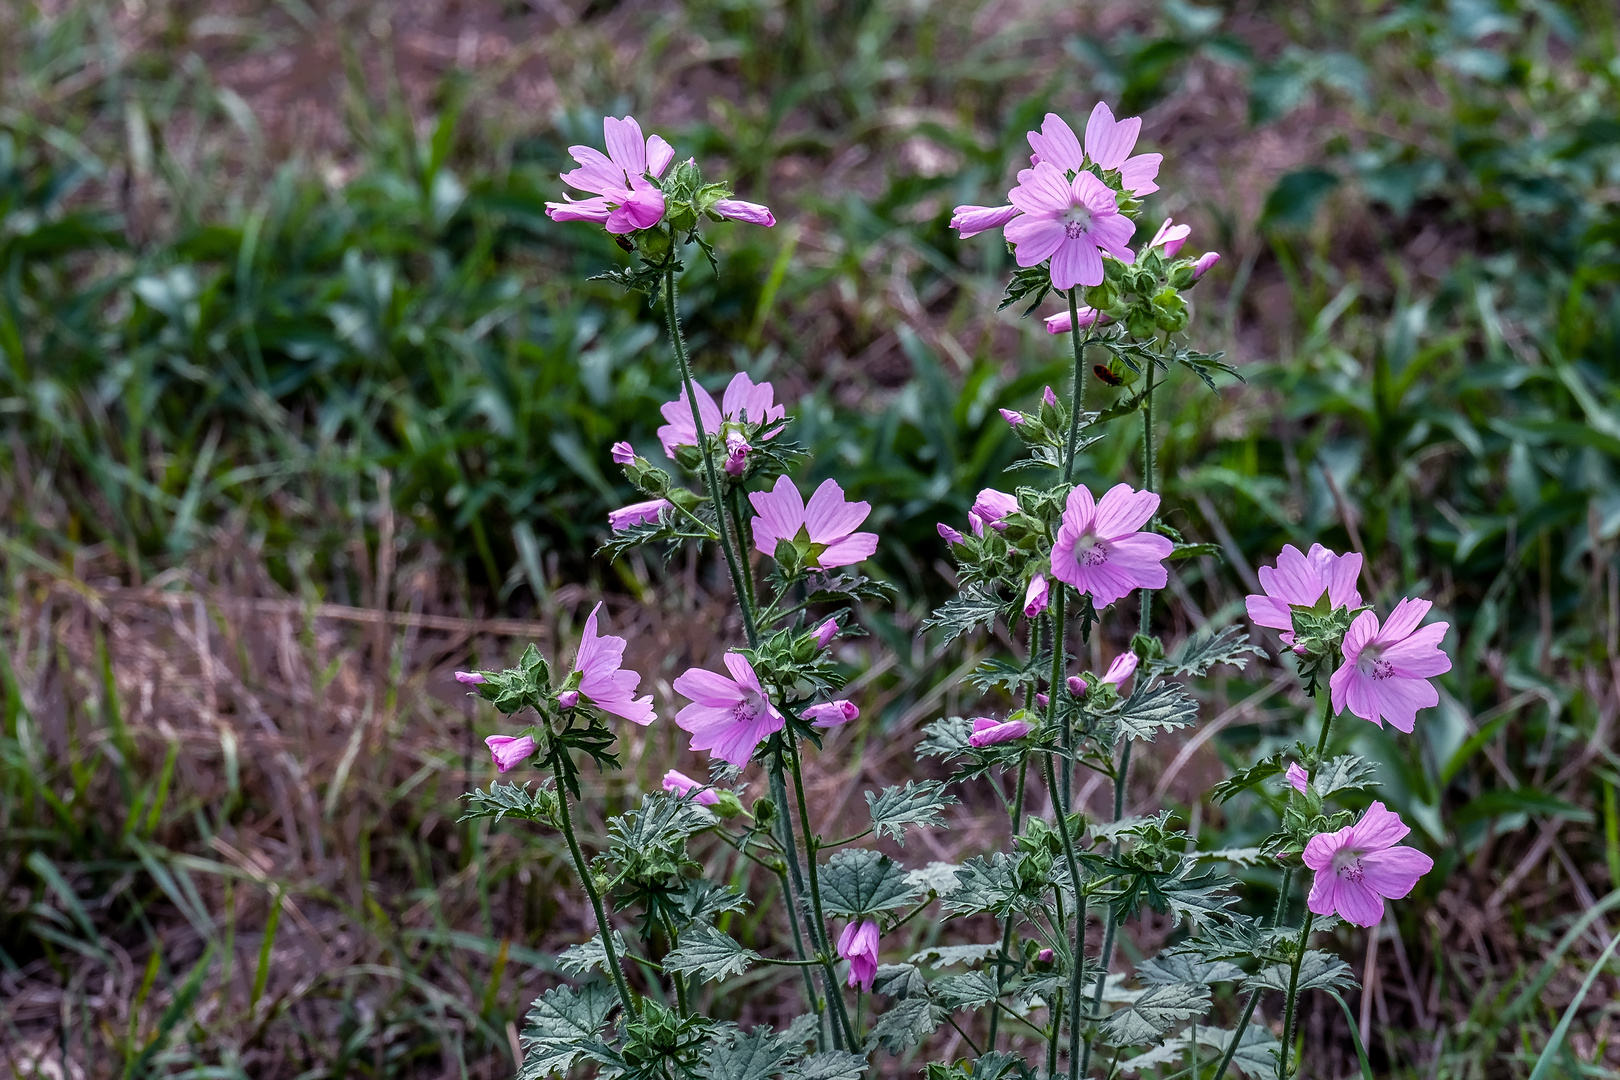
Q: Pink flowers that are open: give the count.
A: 11